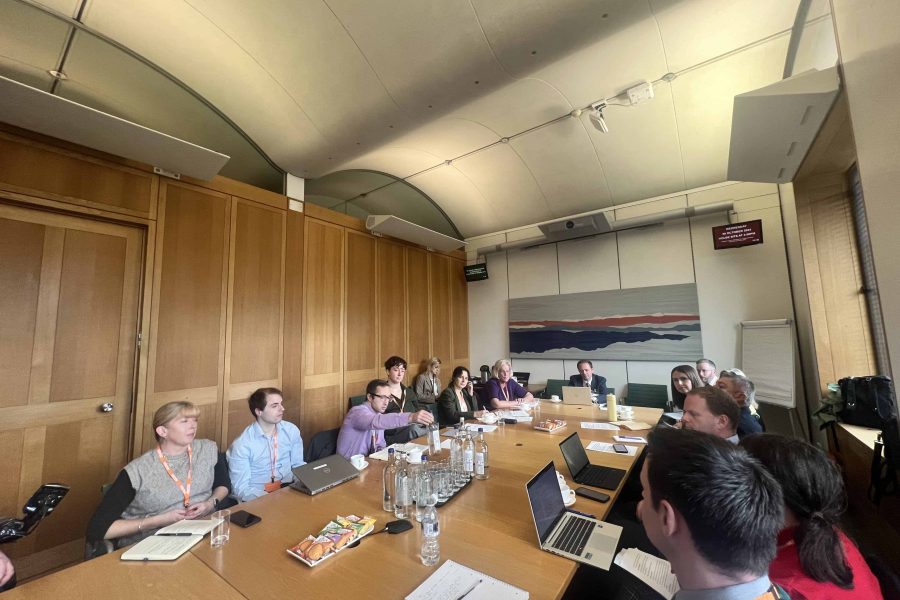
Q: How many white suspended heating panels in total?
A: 3